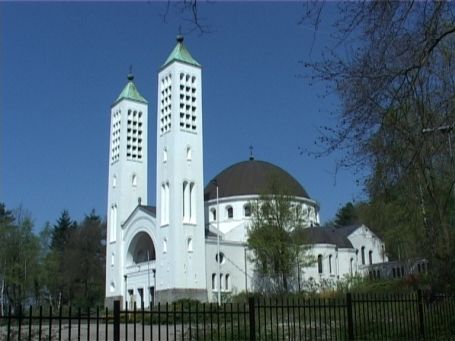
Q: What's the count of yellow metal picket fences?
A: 0